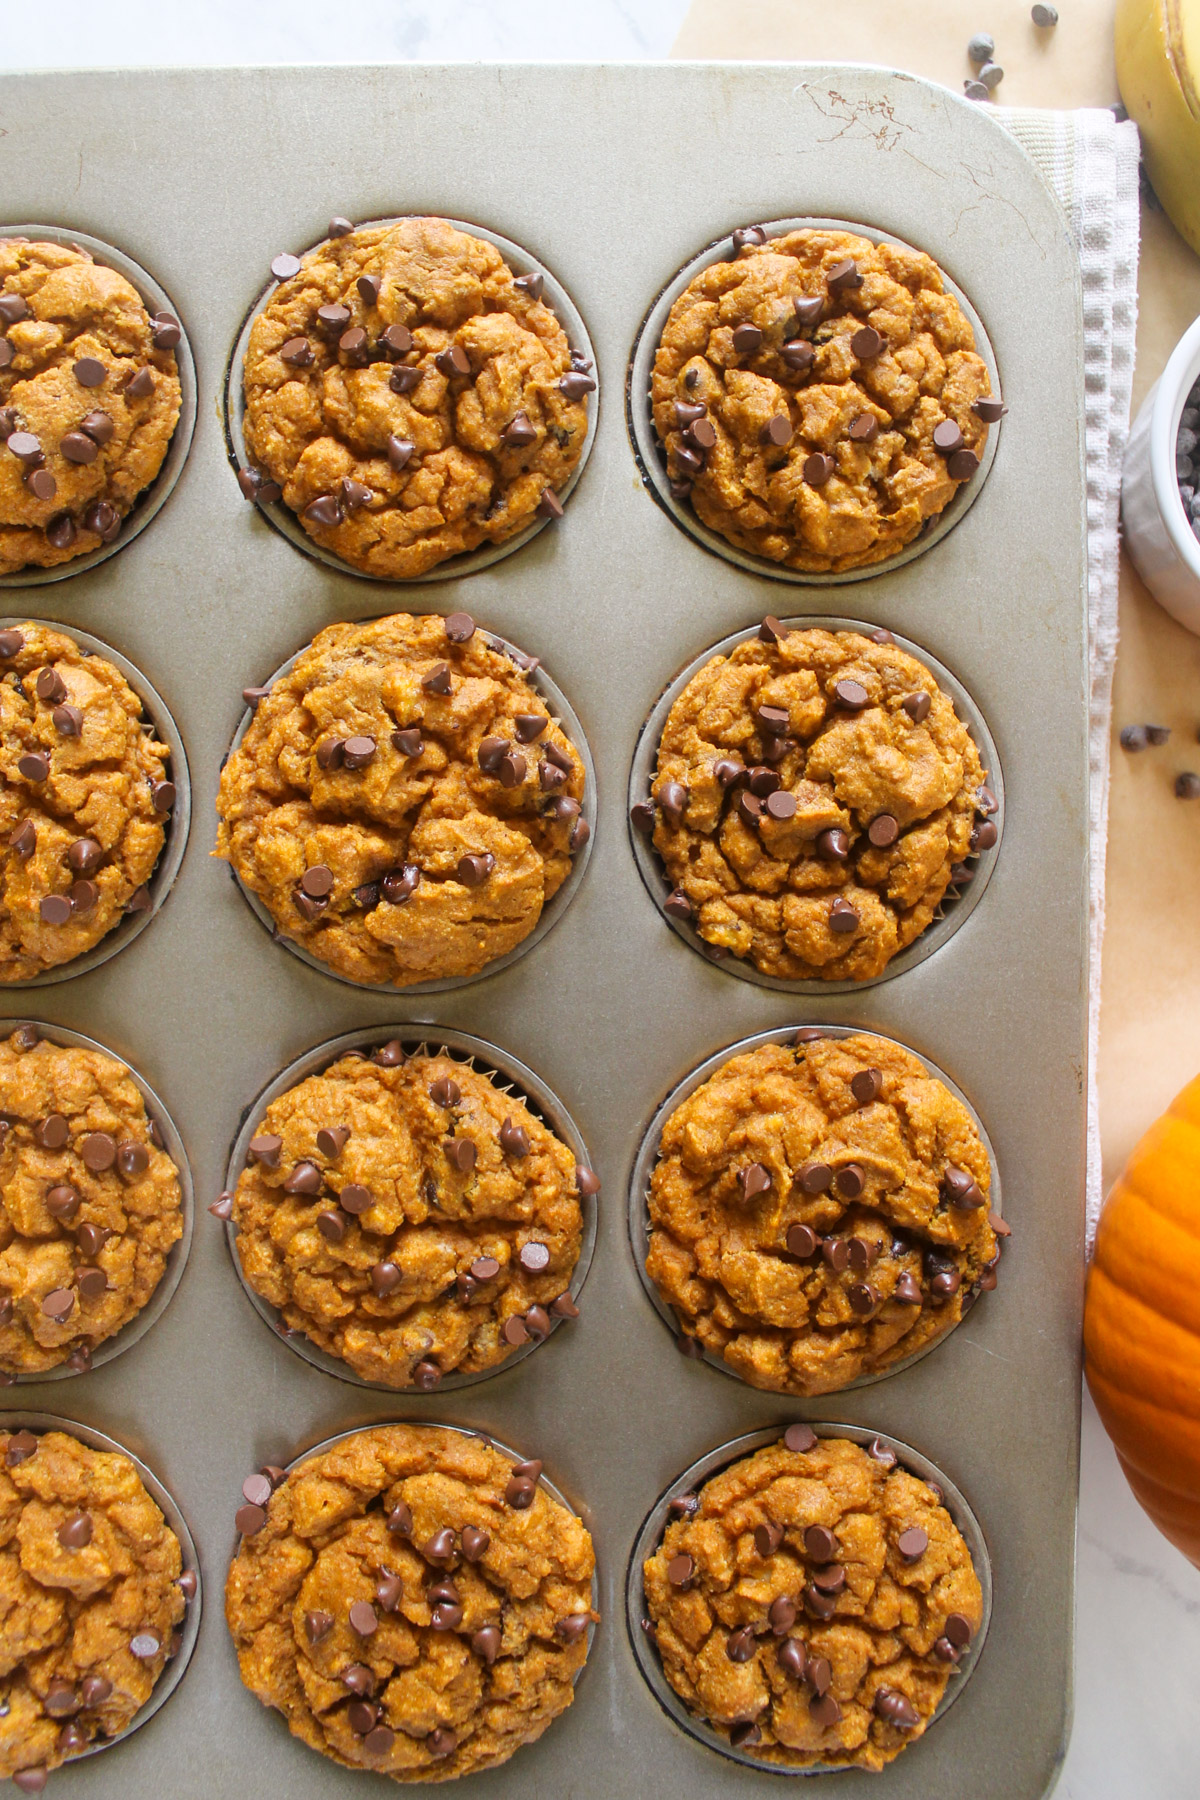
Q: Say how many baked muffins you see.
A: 12